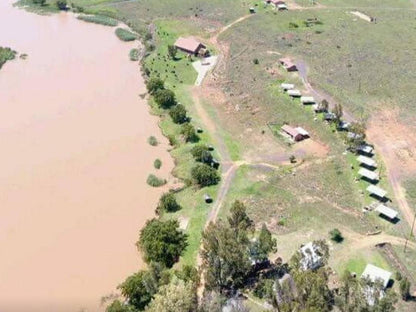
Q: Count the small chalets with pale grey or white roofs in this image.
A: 12